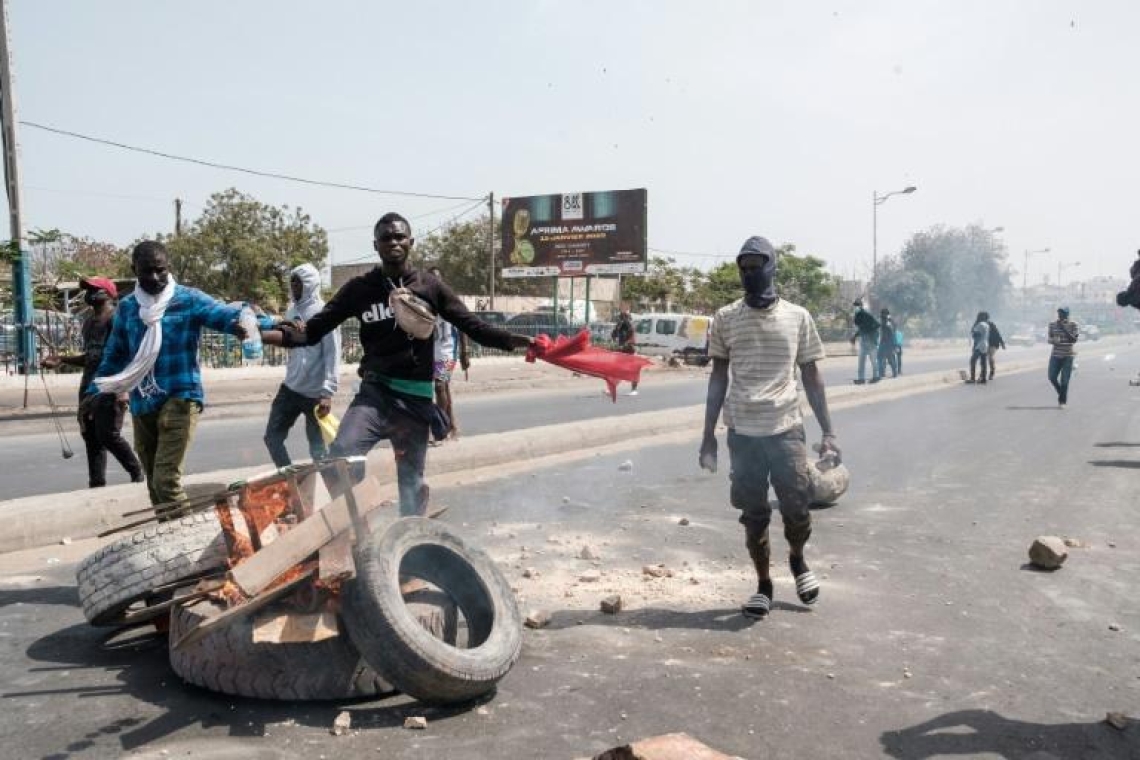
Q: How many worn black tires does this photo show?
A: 3